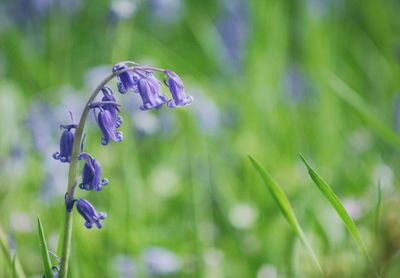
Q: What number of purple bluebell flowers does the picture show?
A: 8